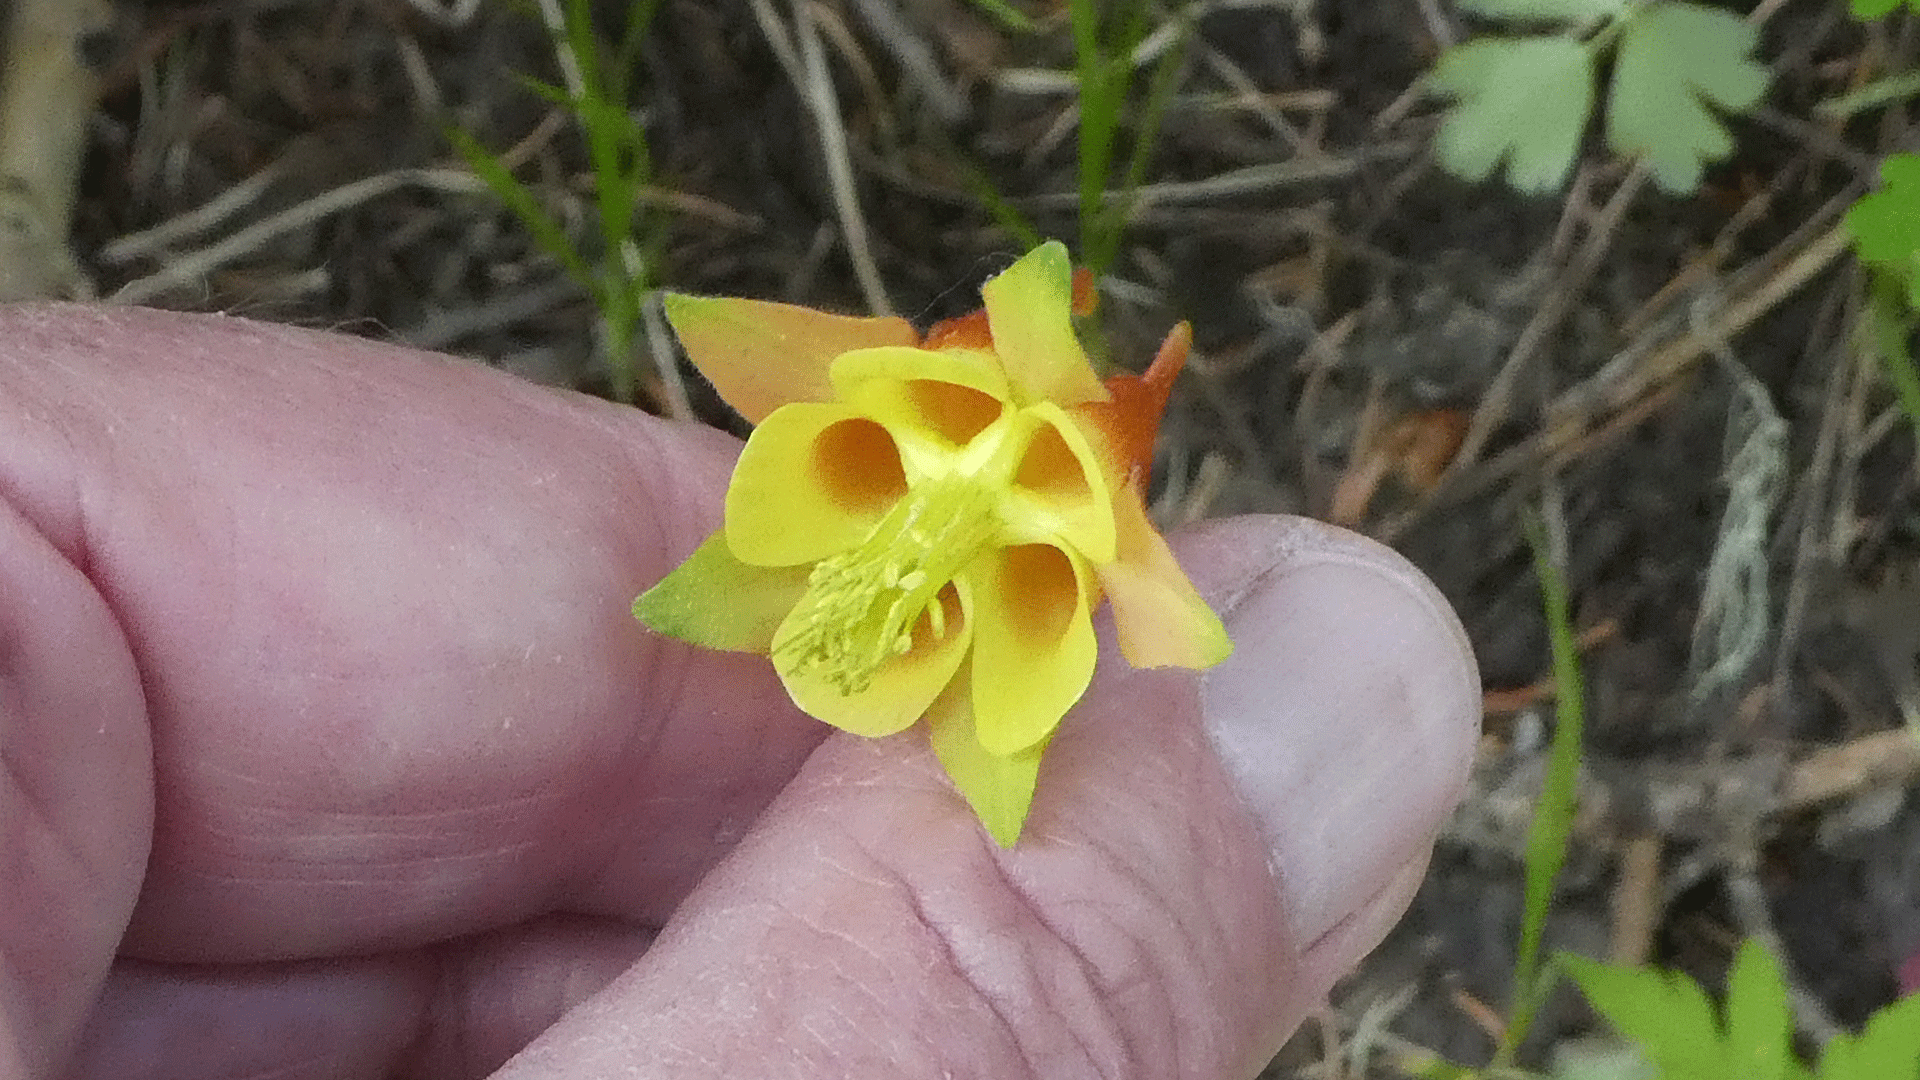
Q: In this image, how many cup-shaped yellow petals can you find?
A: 5